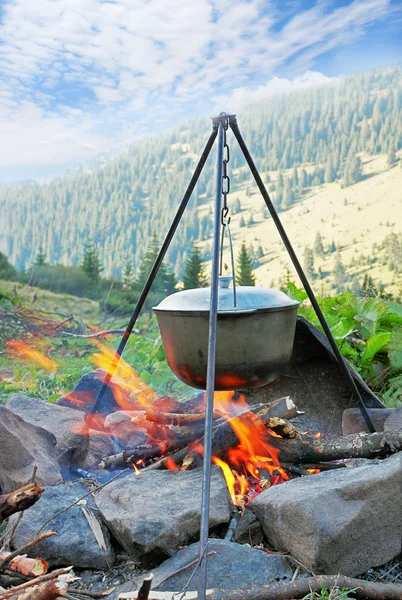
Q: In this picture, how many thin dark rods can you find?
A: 3